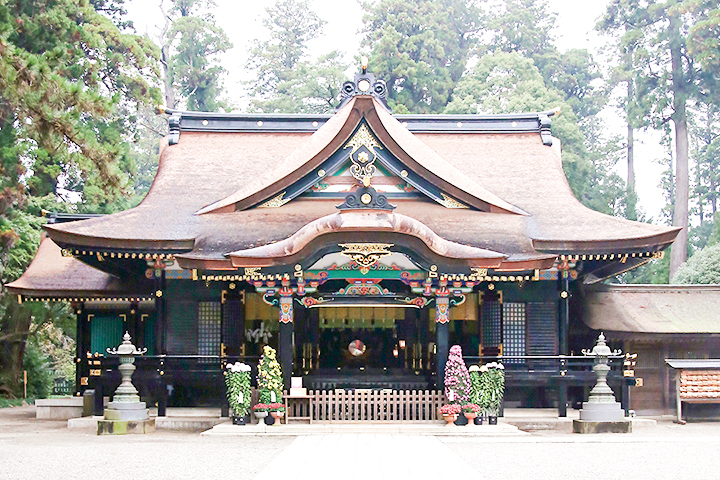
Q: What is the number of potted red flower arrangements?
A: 4